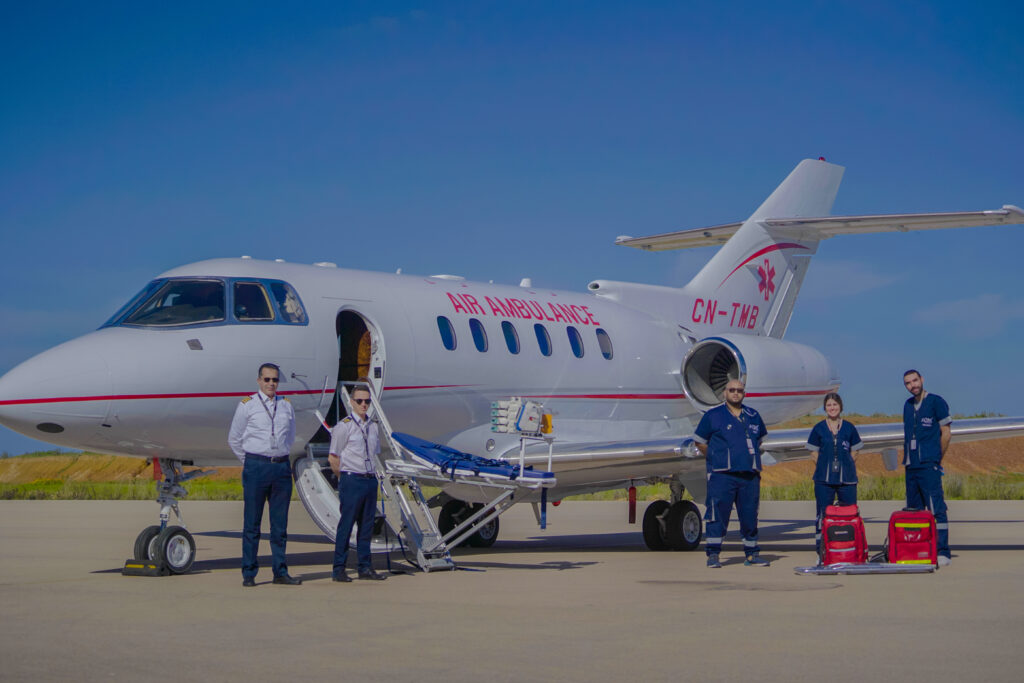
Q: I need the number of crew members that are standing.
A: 5